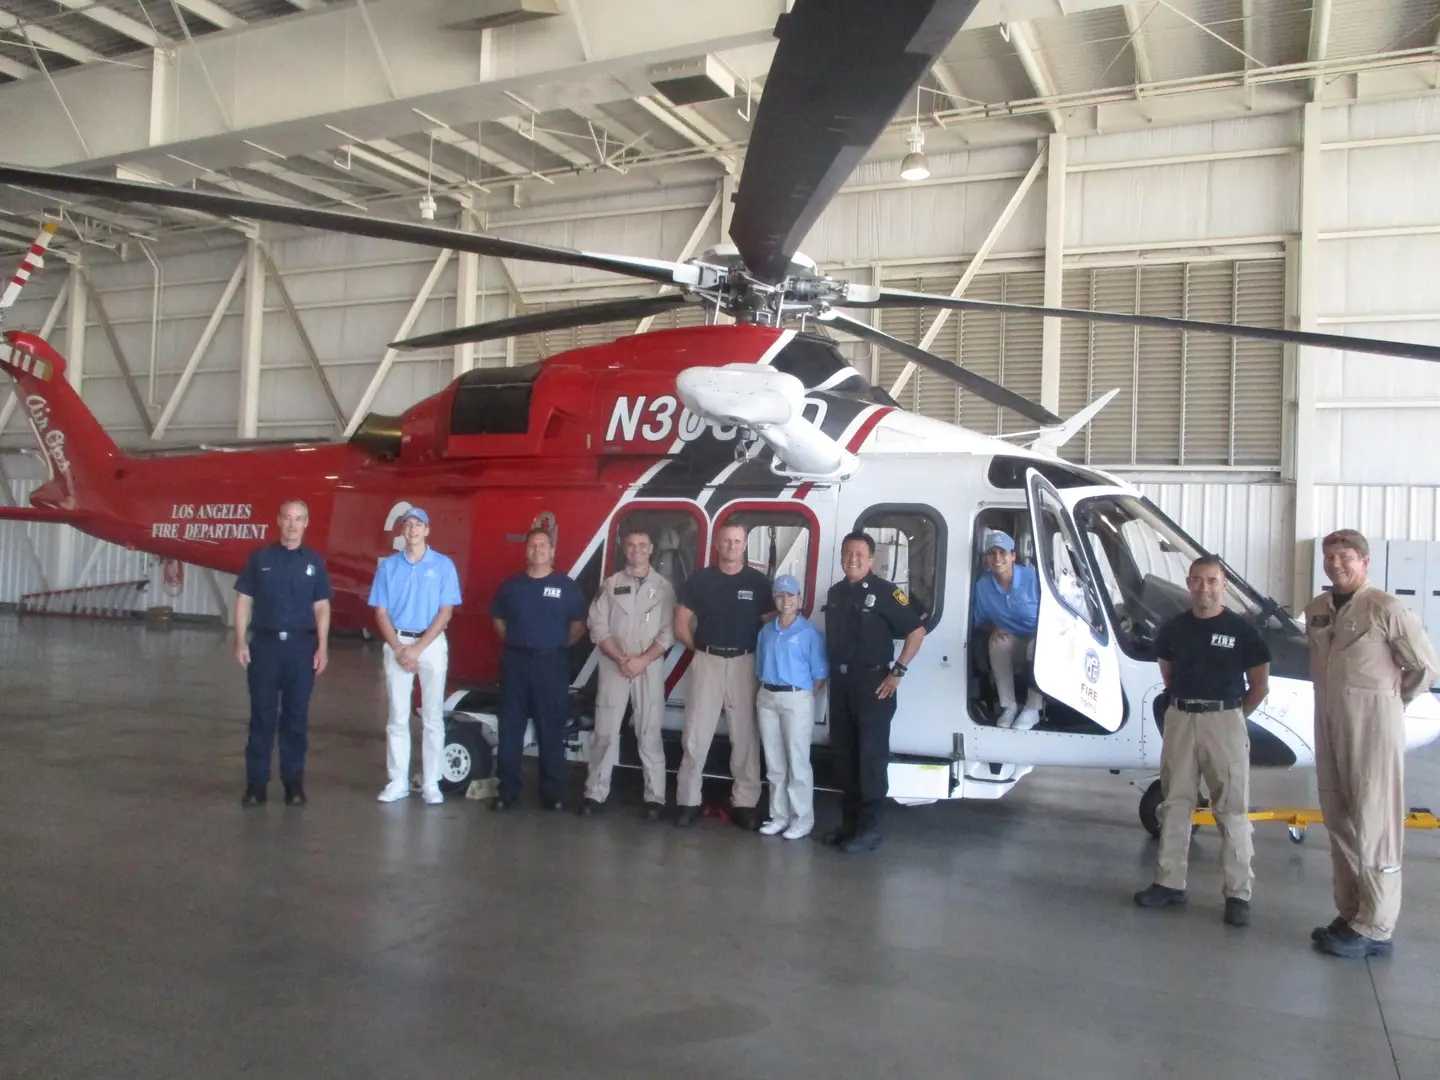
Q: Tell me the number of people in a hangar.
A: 10